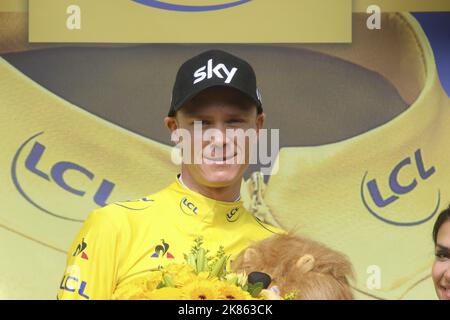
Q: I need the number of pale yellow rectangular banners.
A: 1